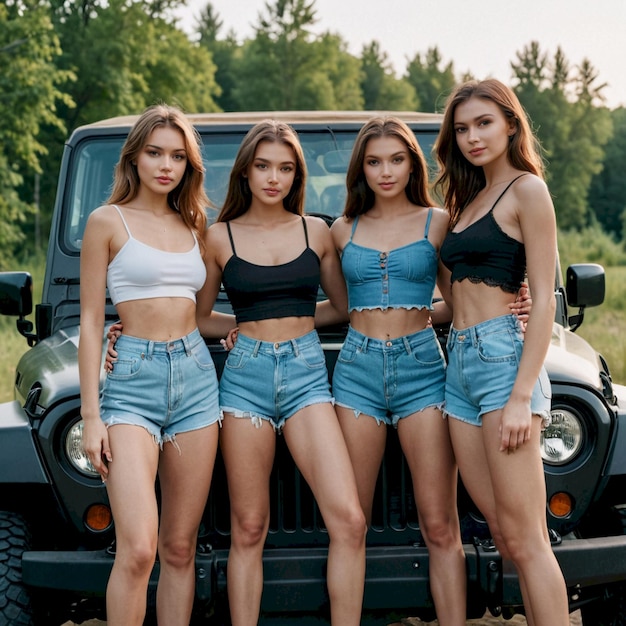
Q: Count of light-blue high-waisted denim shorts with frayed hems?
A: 4